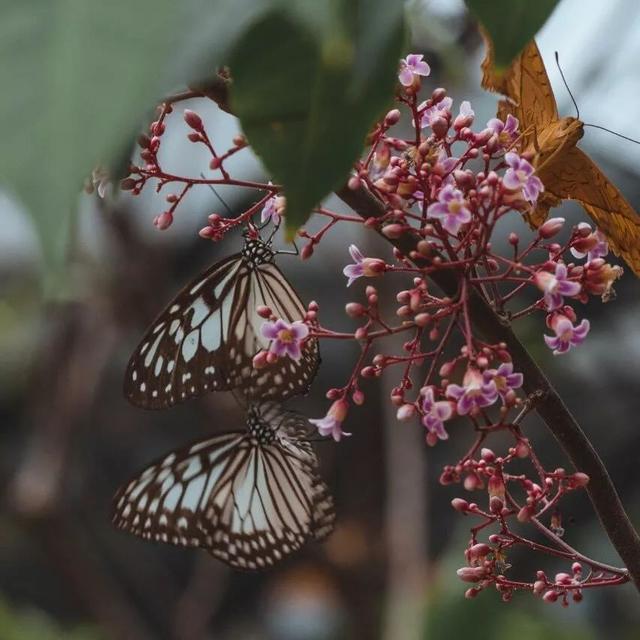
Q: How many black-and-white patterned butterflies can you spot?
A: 2